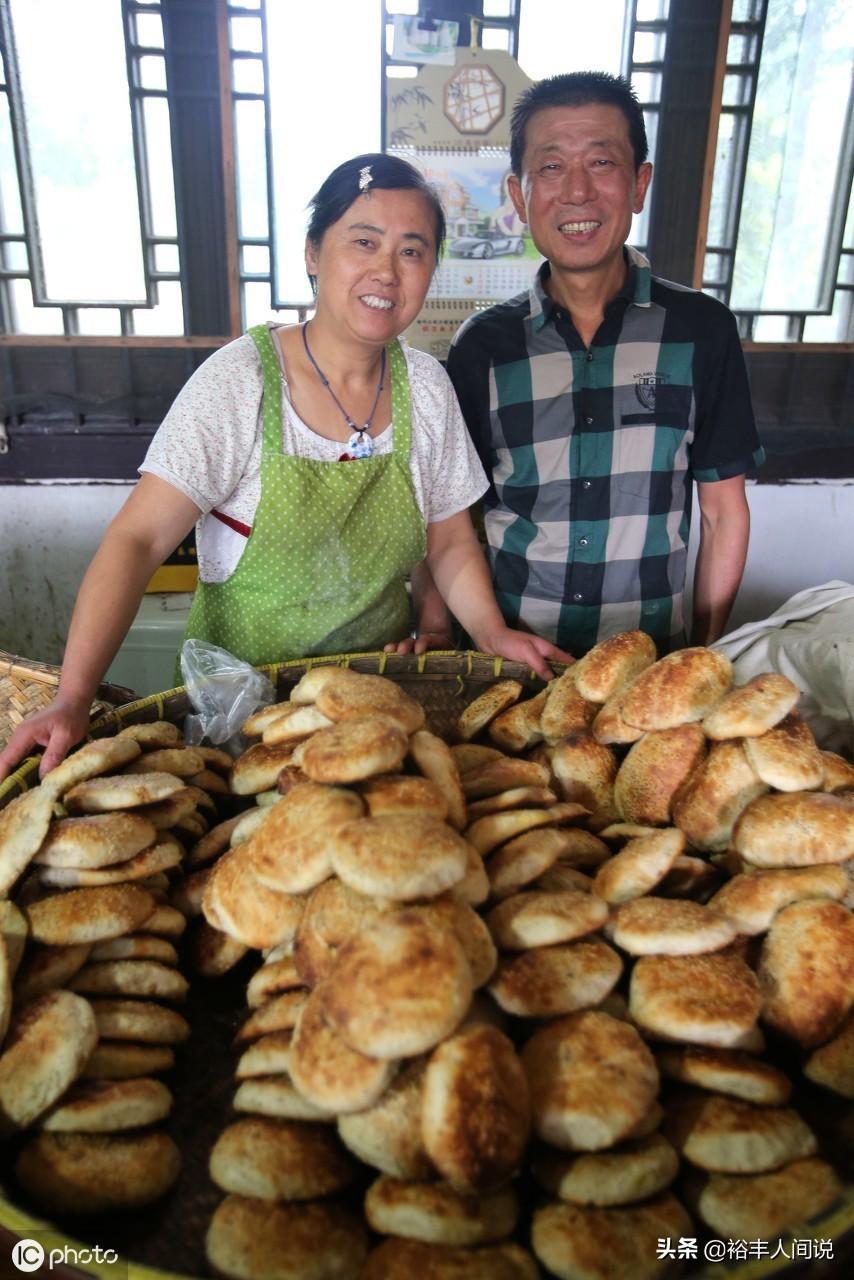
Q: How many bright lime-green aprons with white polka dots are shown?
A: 1